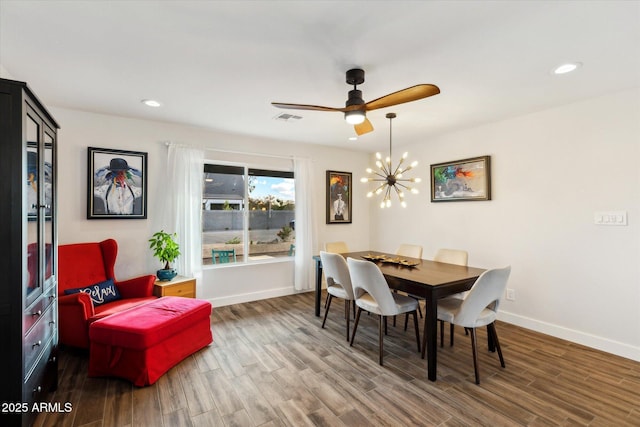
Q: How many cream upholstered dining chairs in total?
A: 6